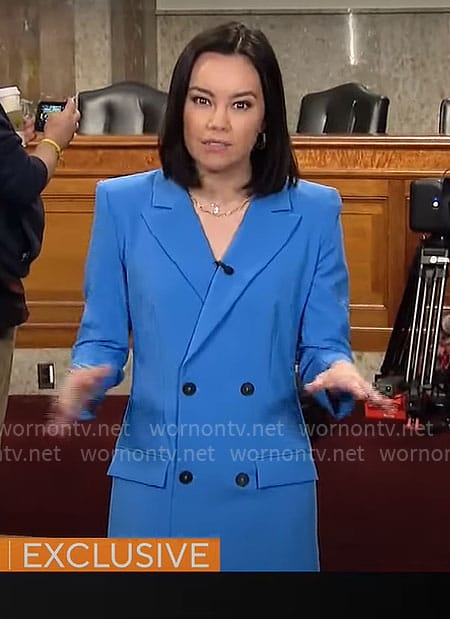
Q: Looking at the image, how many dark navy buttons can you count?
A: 4